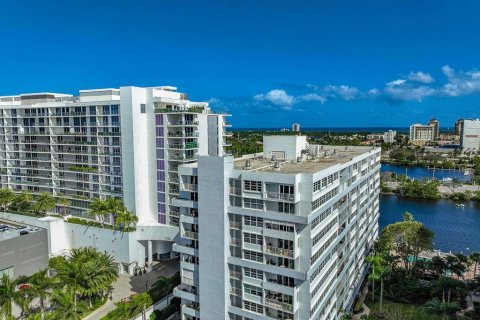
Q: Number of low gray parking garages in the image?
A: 1